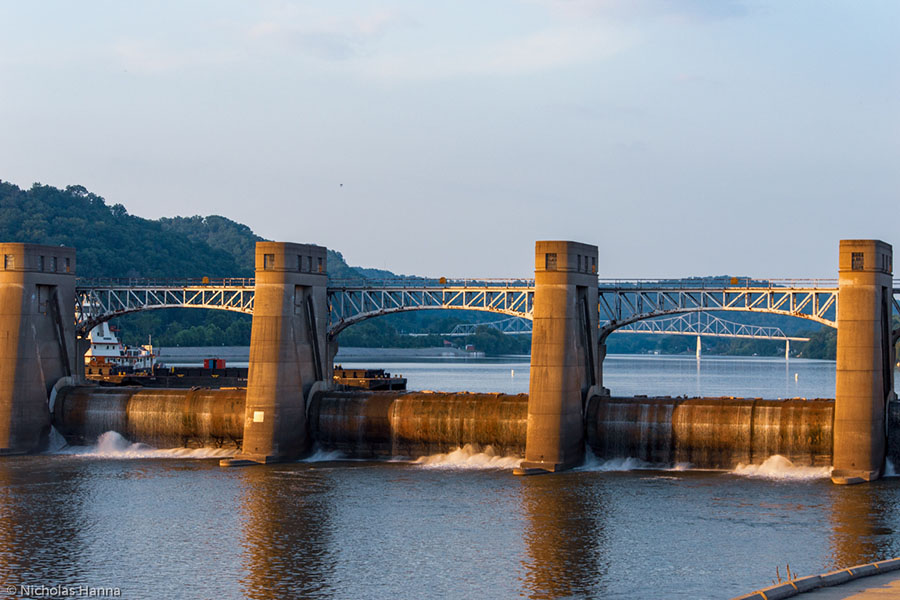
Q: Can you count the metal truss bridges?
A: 2